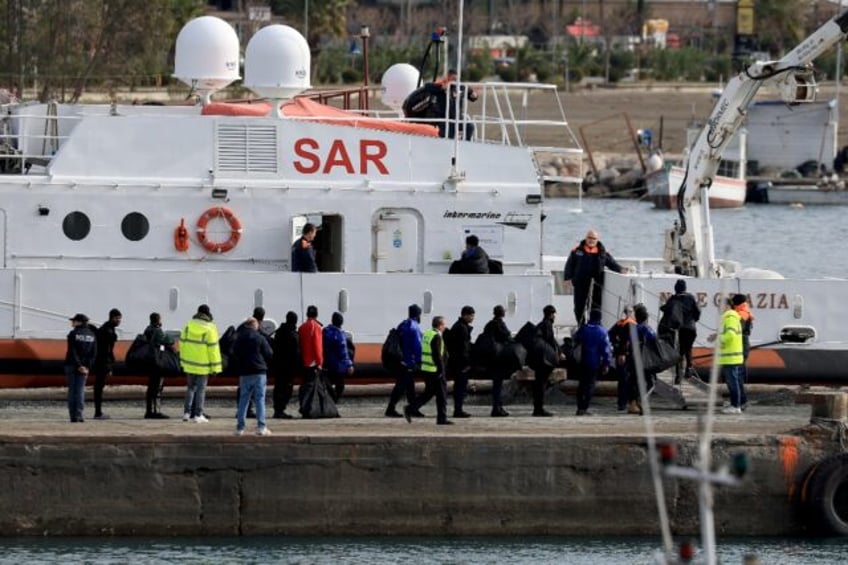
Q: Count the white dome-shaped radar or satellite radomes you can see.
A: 3